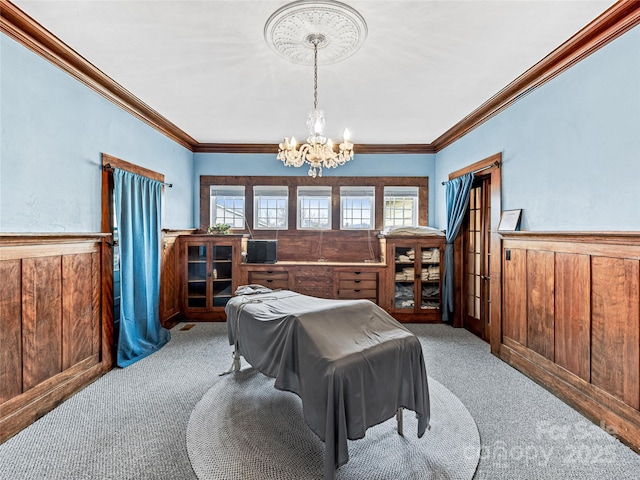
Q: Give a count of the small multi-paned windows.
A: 5